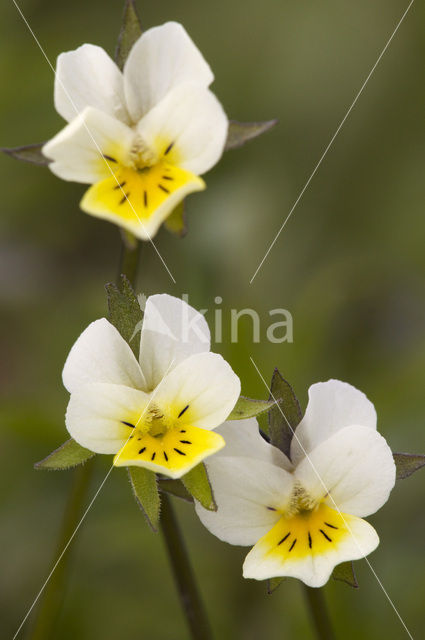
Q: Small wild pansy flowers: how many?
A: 3